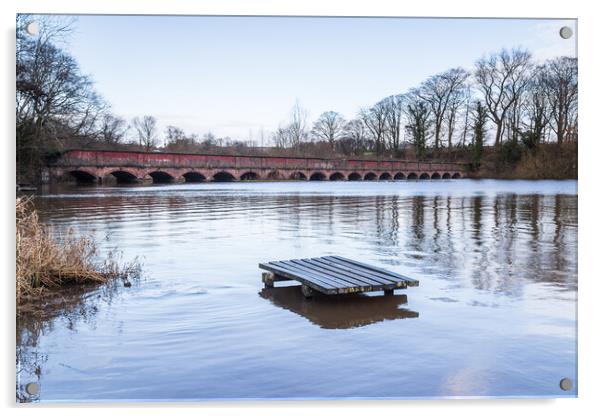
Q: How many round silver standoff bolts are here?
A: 4